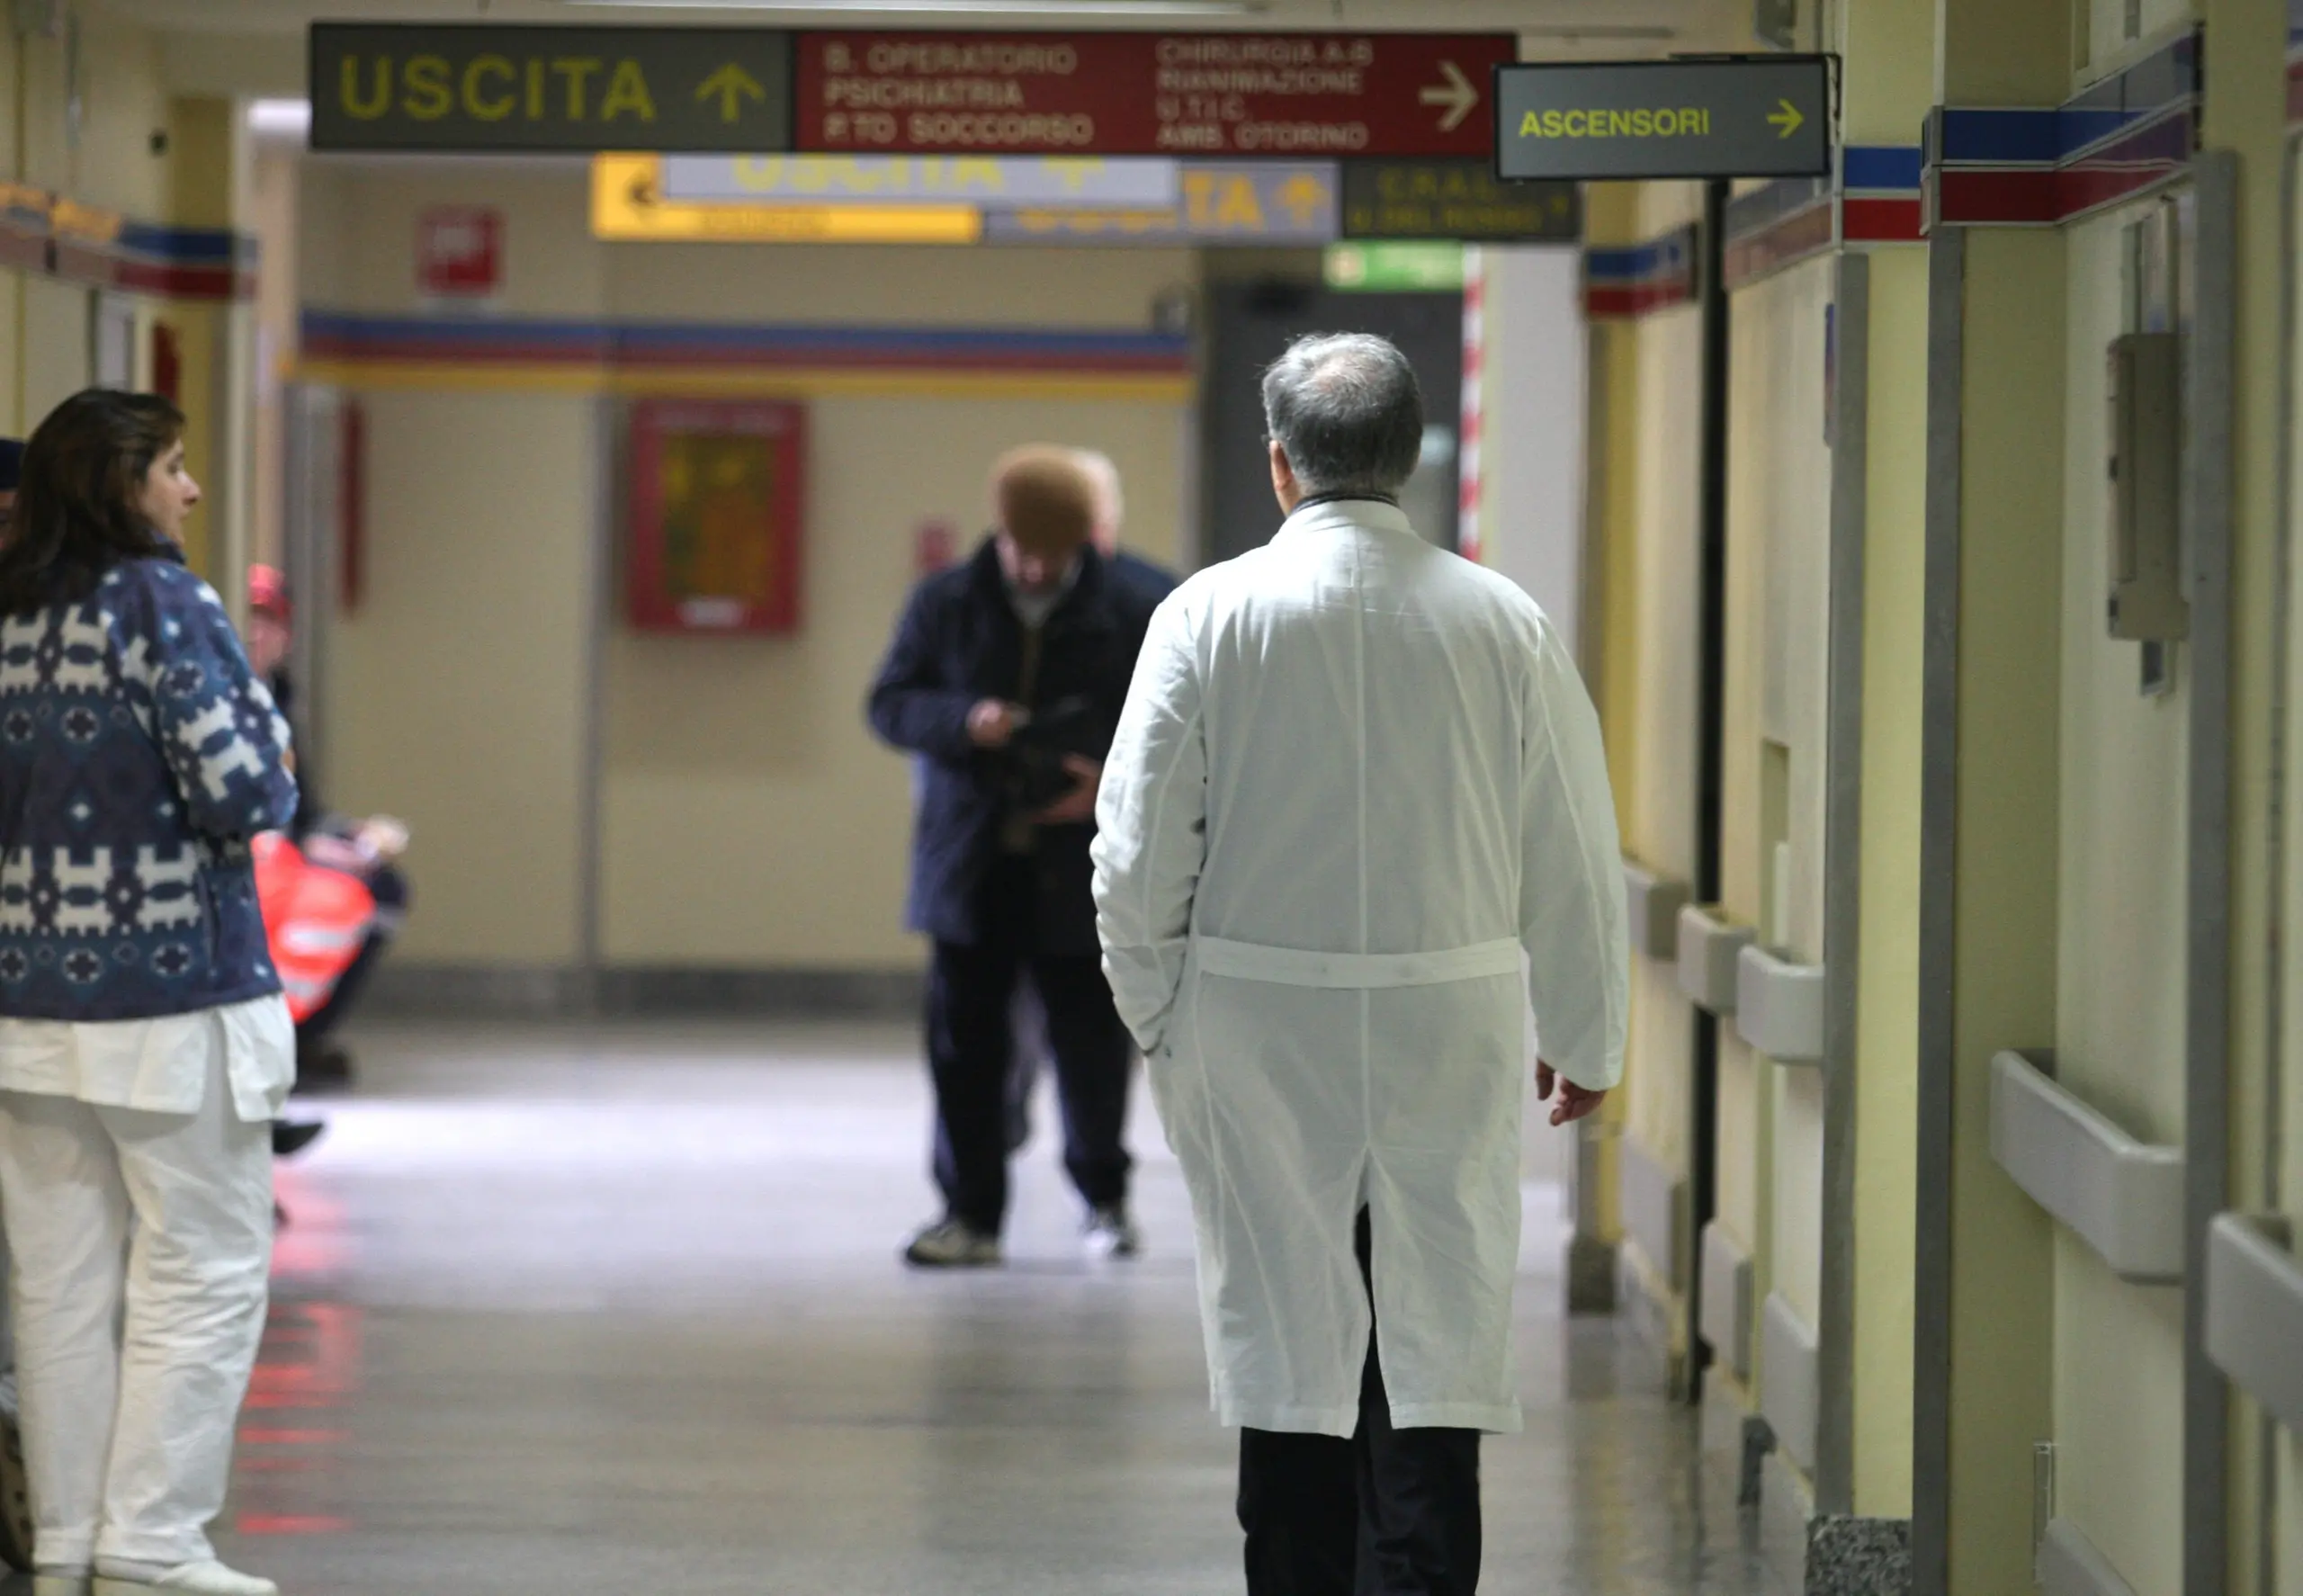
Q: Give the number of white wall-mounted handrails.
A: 5